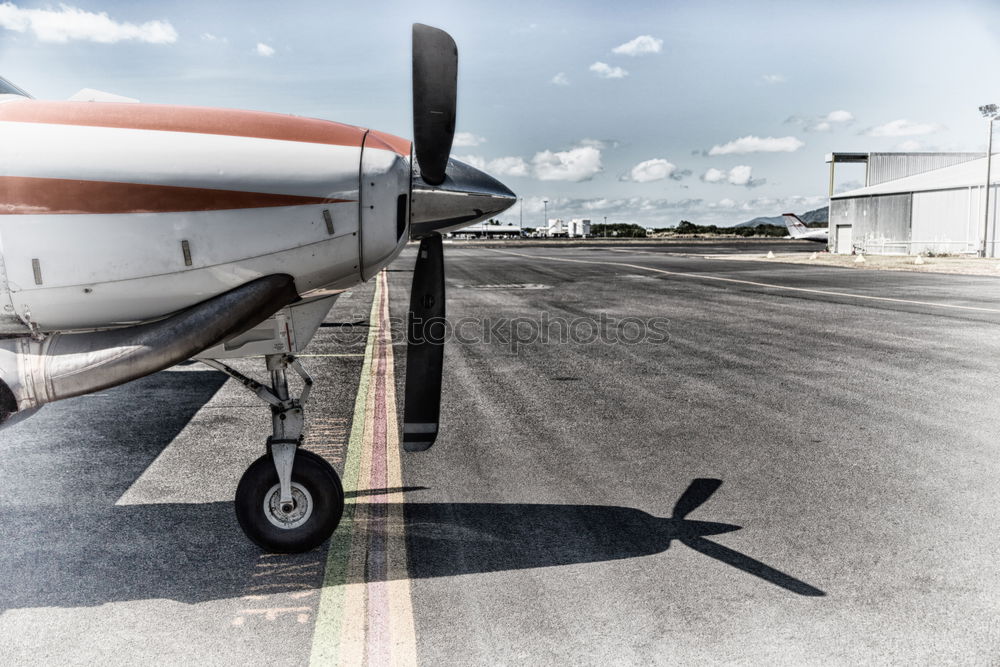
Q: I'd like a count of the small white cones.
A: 4